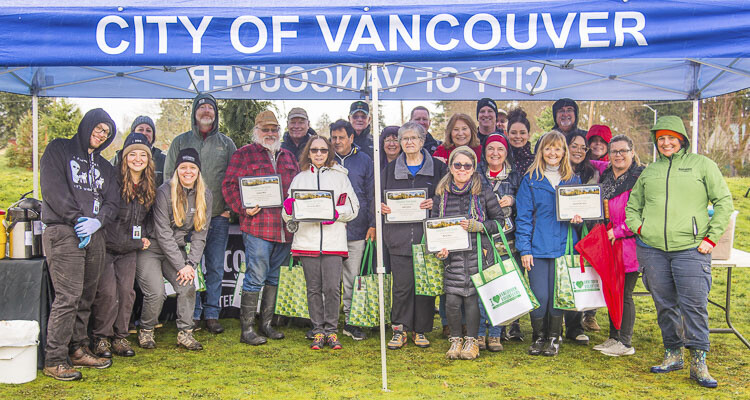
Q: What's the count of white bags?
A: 2